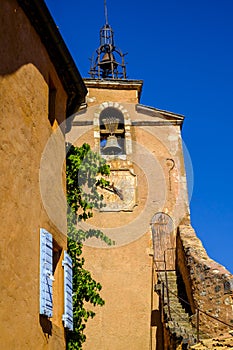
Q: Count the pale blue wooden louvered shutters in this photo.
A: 2